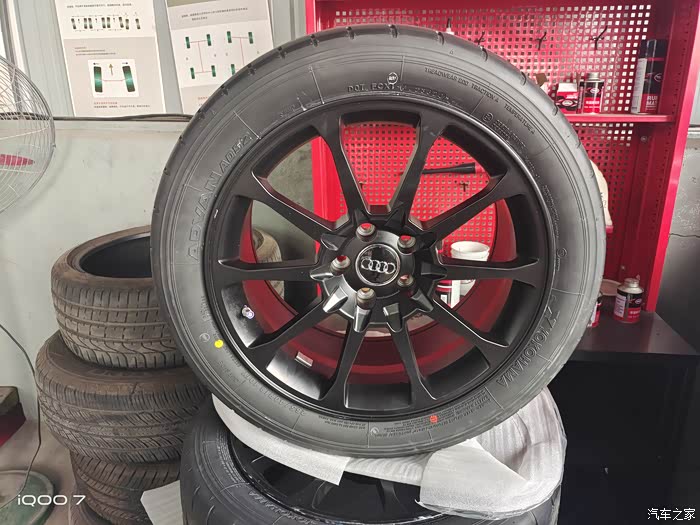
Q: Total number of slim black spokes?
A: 10